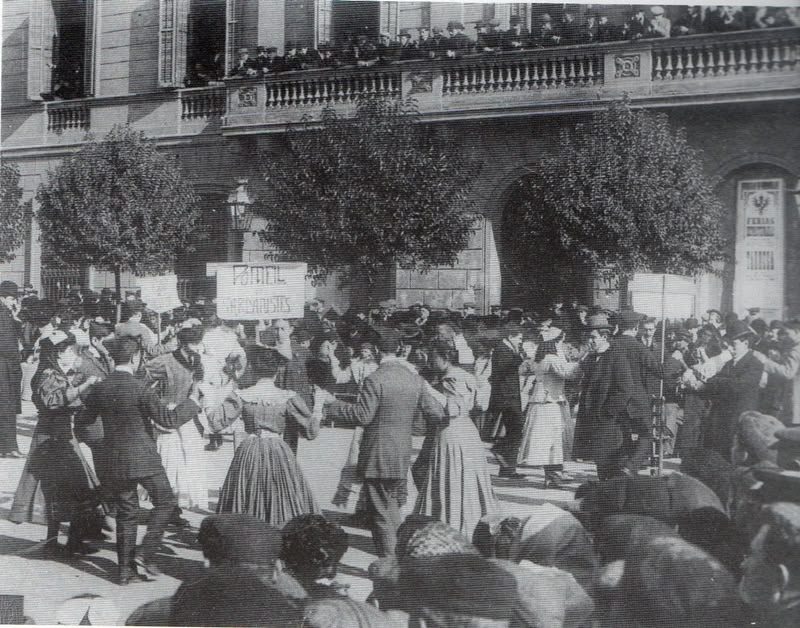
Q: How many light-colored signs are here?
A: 4